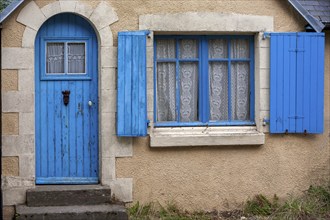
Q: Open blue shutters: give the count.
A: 2